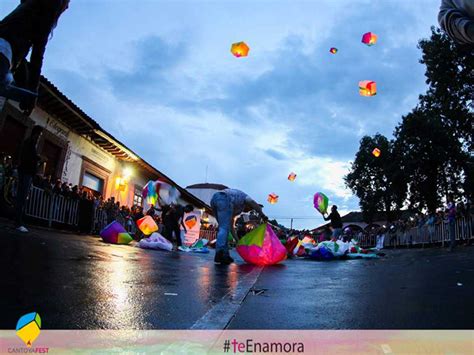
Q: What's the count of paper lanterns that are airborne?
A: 7